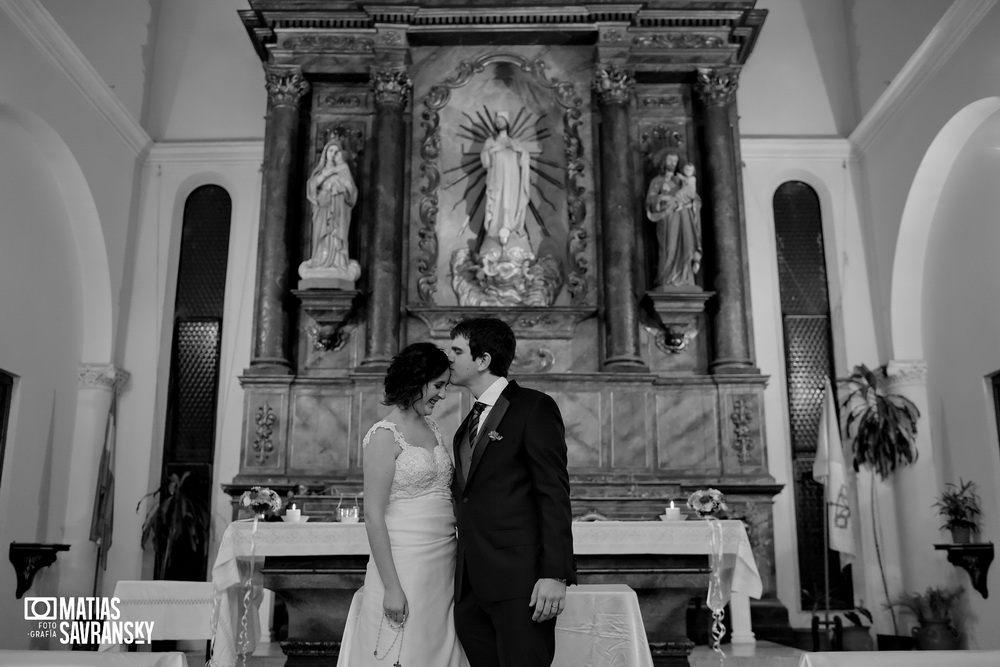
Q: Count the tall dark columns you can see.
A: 4